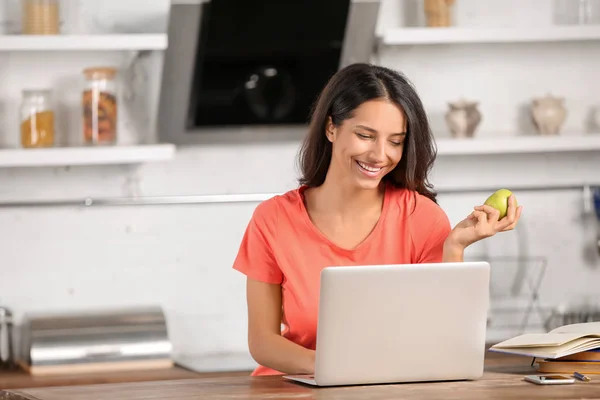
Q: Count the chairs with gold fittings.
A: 0